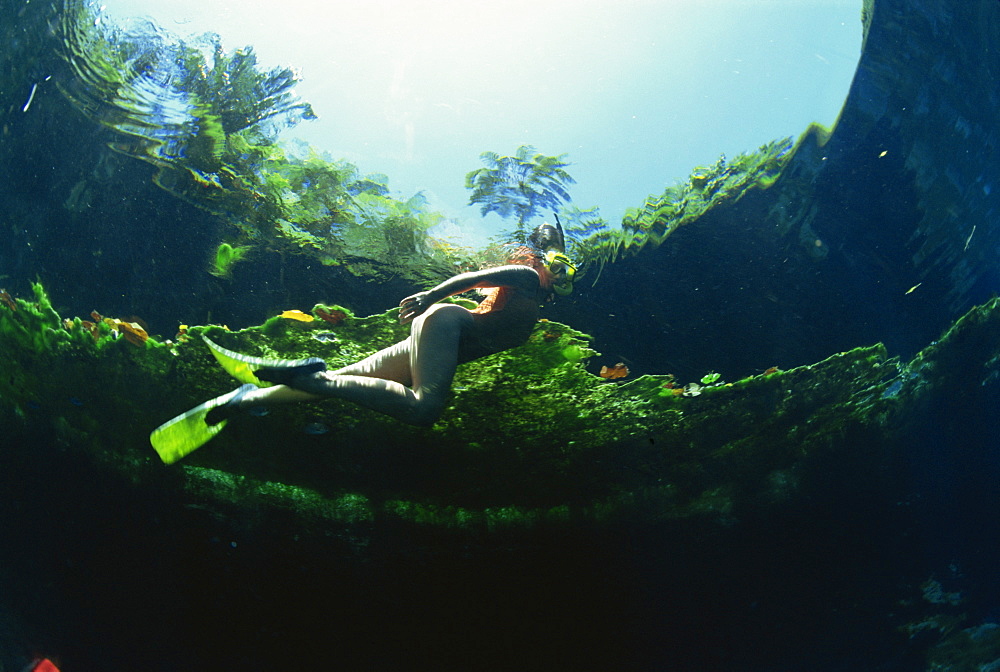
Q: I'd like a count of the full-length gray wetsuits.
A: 0